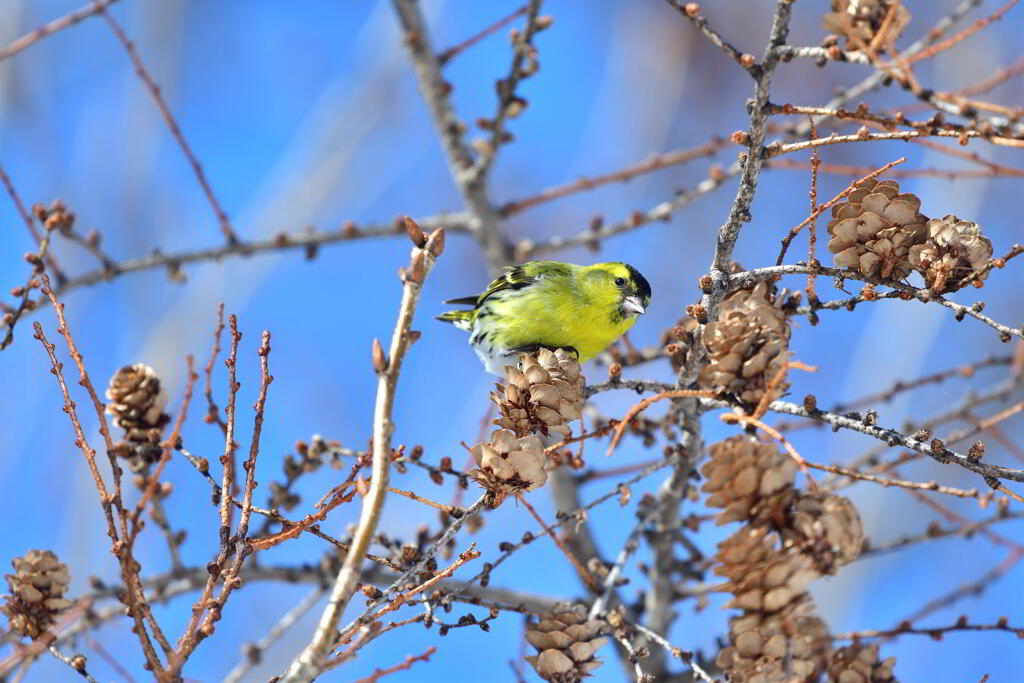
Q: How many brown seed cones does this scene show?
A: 14